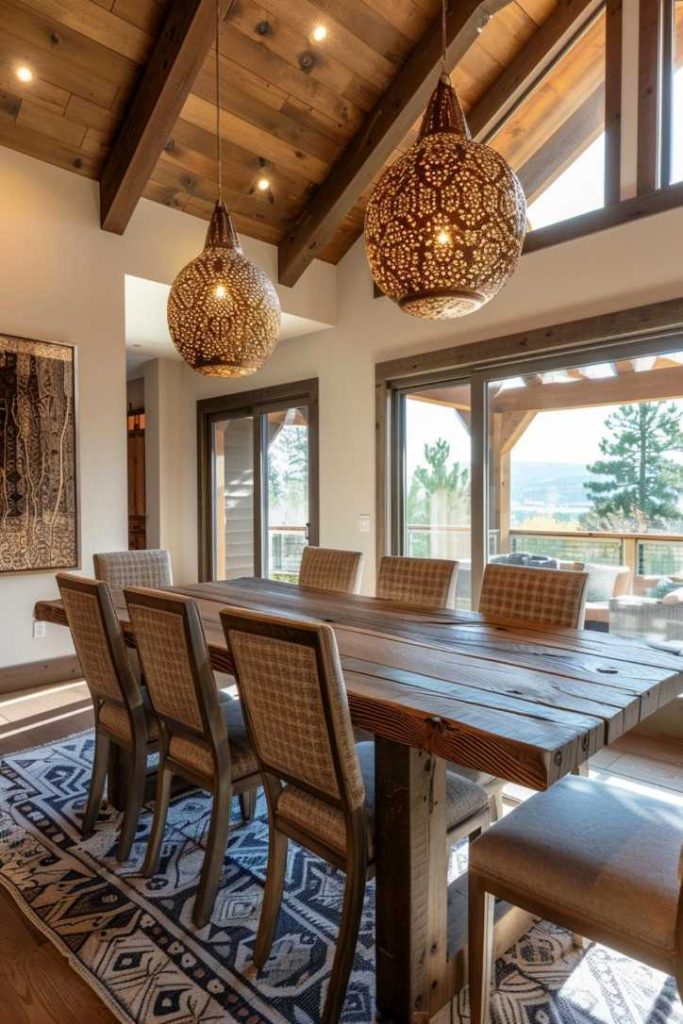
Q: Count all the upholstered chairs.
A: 8